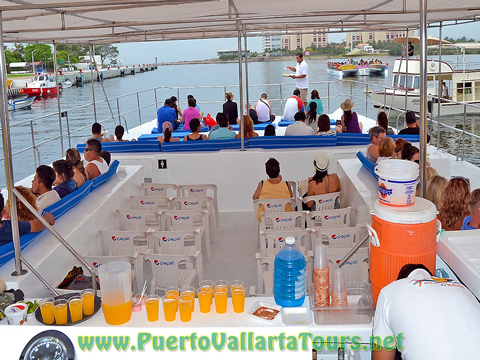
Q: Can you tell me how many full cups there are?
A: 15